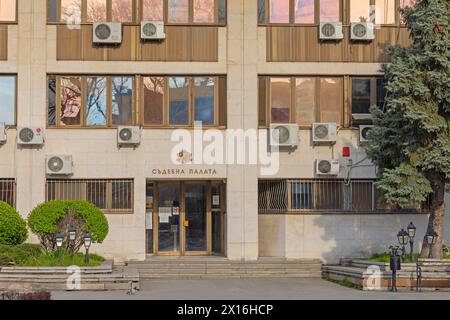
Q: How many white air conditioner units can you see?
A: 12